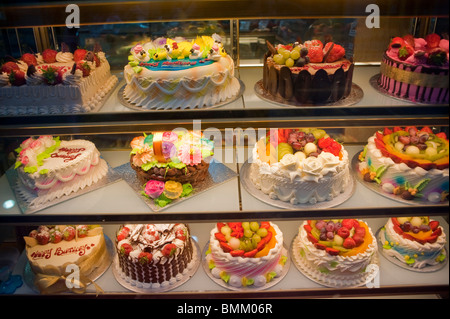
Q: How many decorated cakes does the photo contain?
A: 13